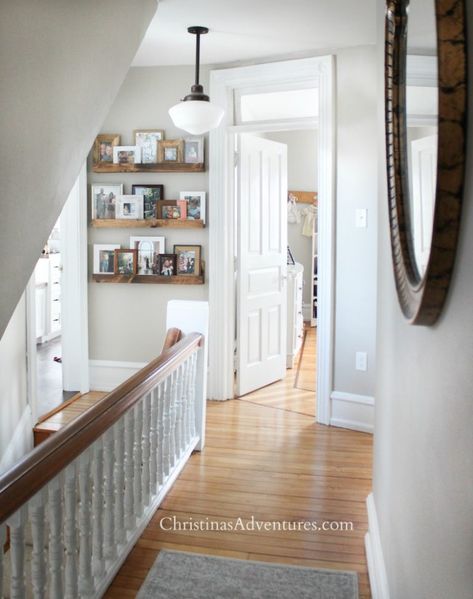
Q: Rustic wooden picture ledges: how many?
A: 3